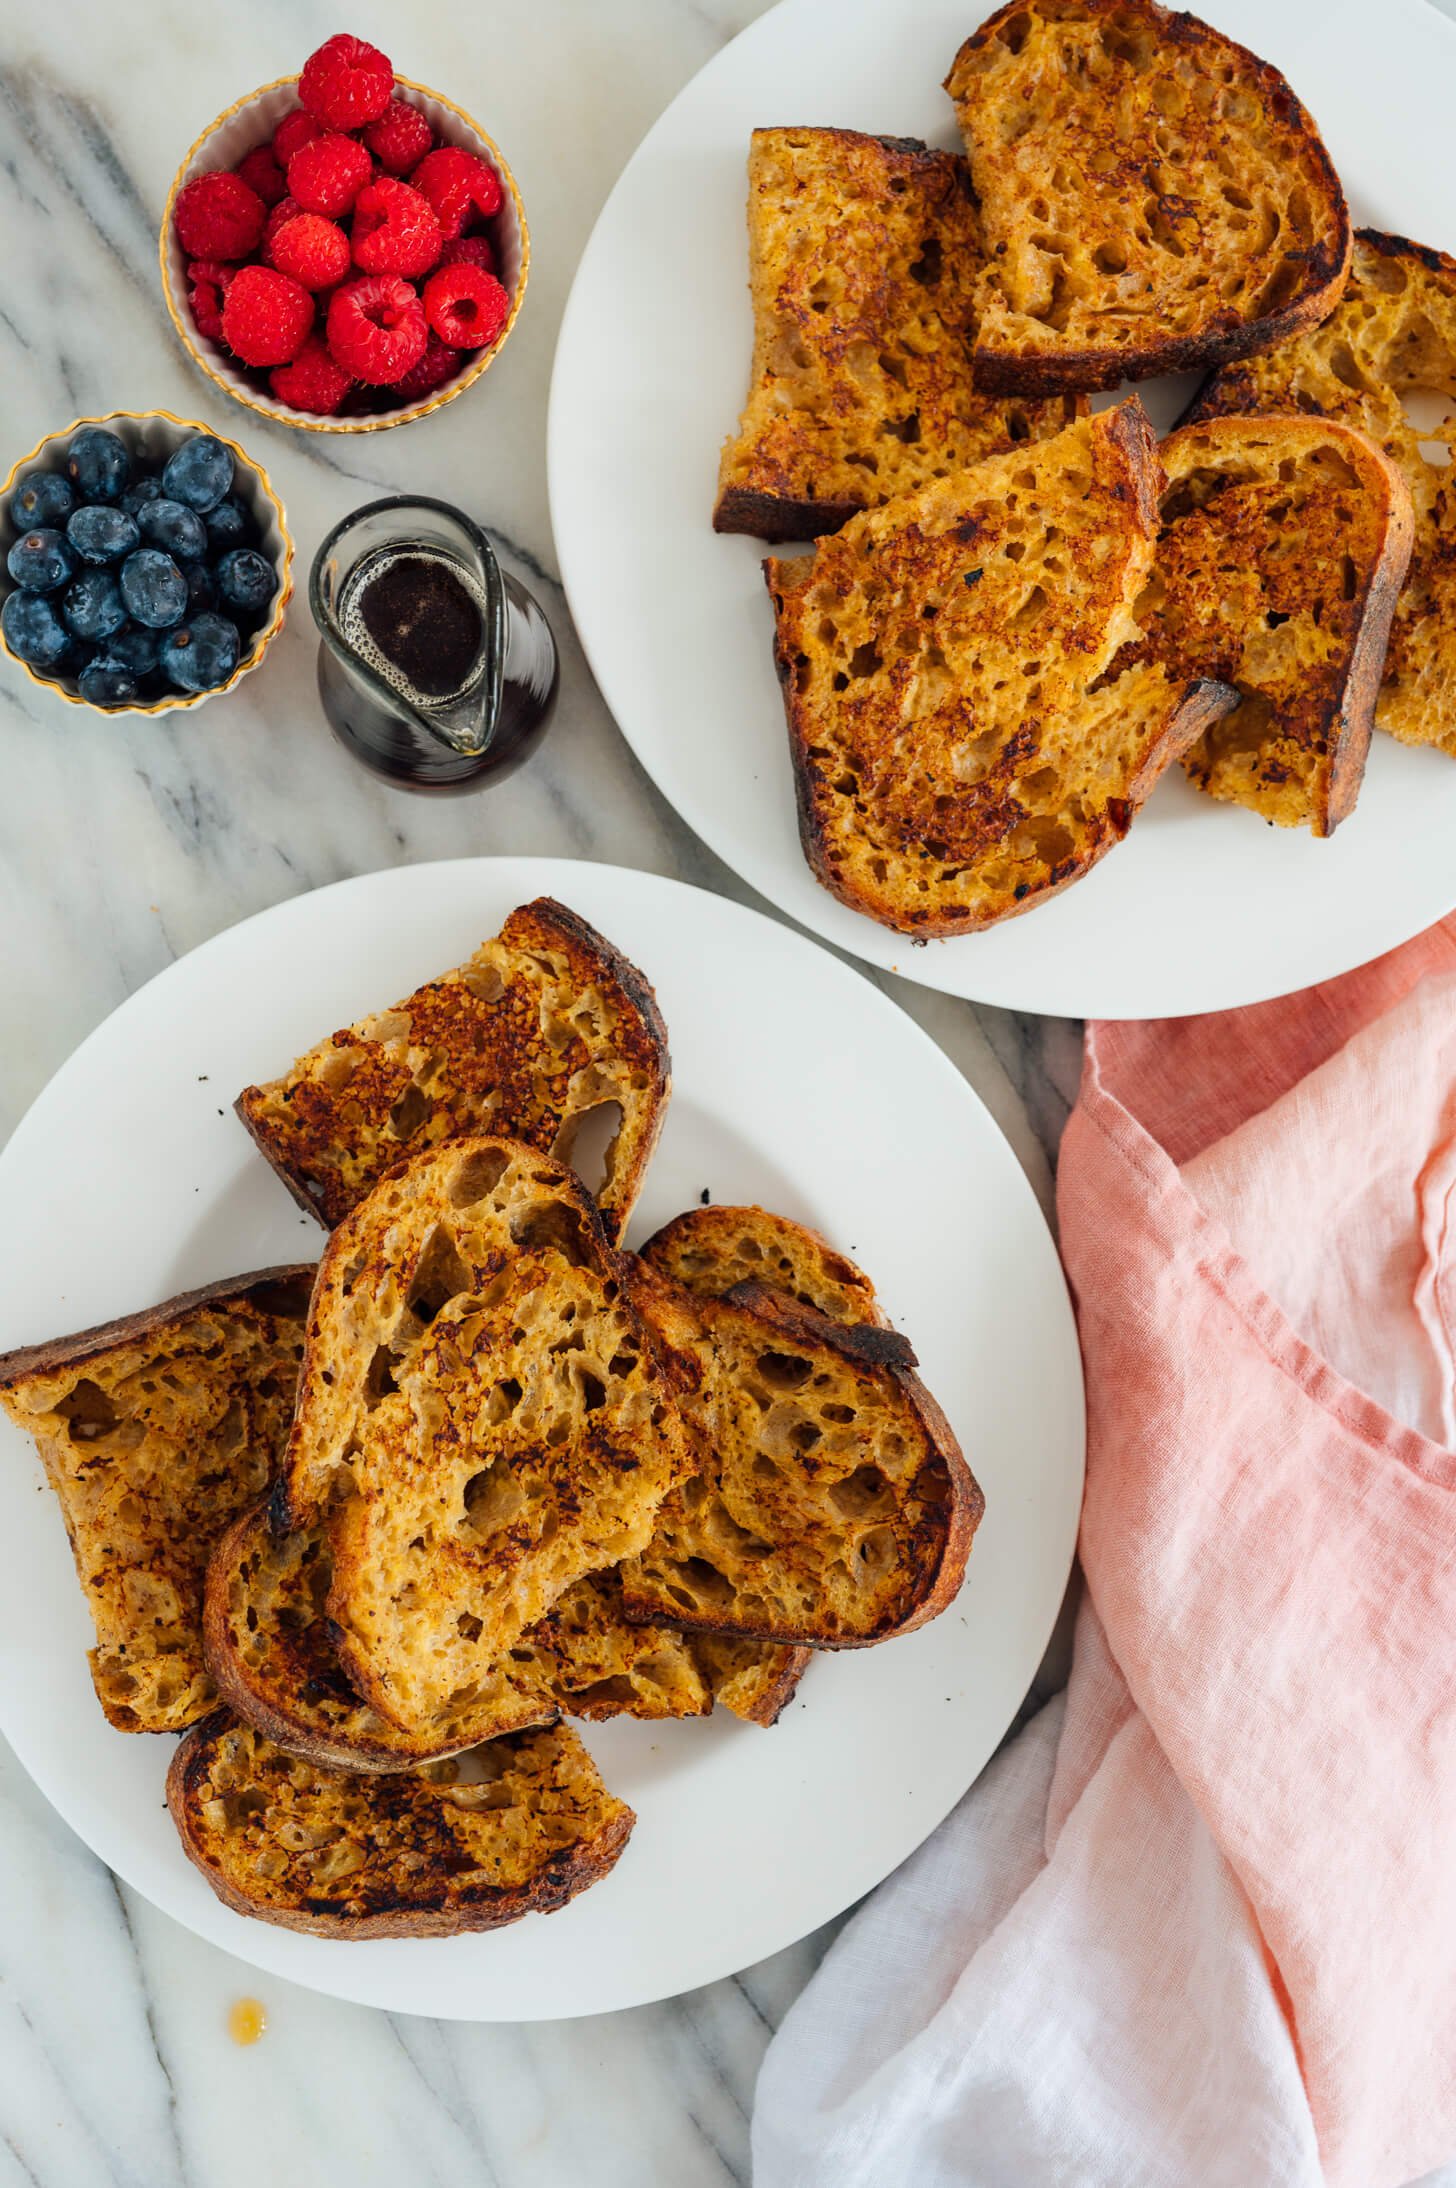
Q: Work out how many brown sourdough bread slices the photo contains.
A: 12